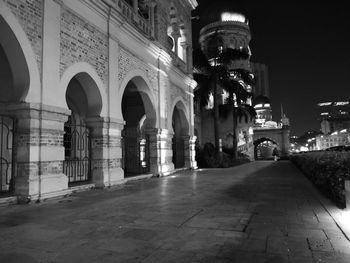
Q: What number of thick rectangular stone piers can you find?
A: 4